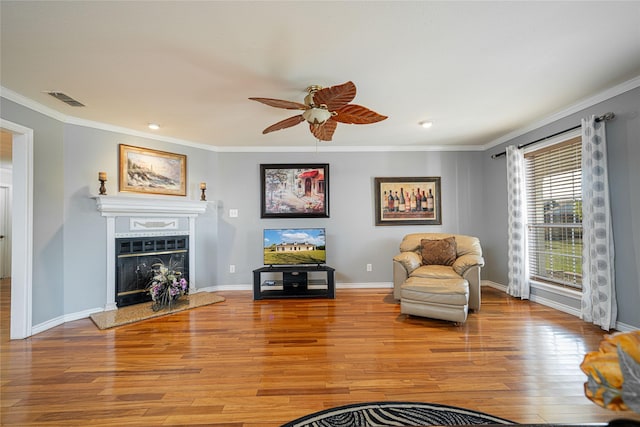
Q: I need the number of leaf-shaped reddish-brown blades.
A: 5